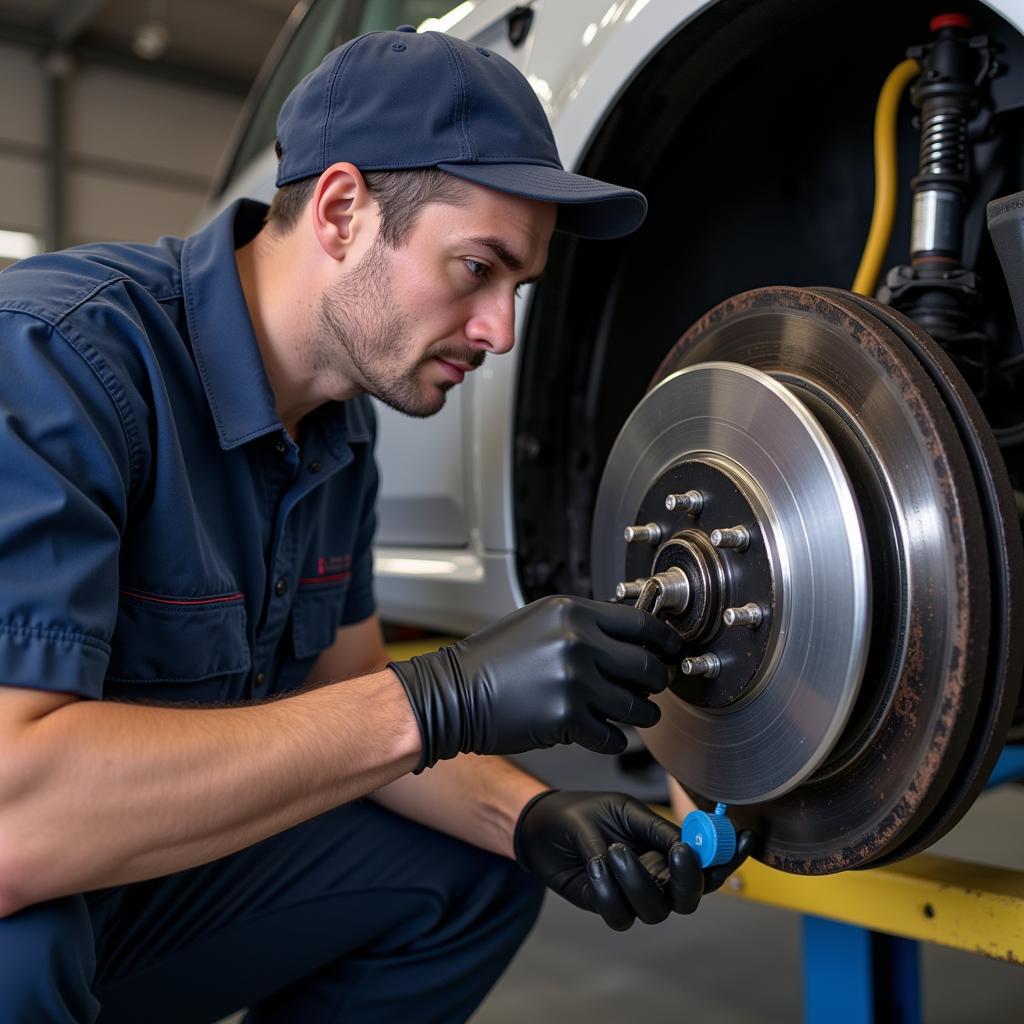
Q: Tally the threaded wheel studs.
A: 6